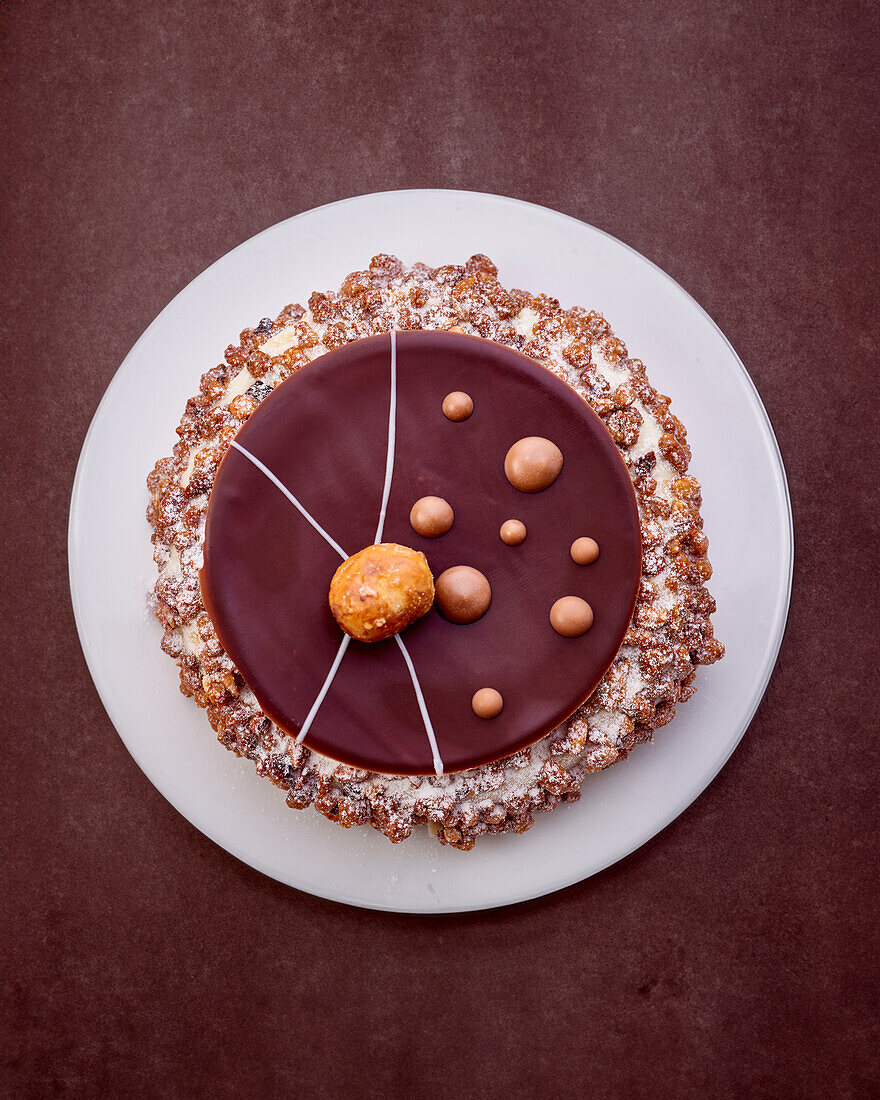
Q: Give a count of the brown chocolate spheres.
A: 8